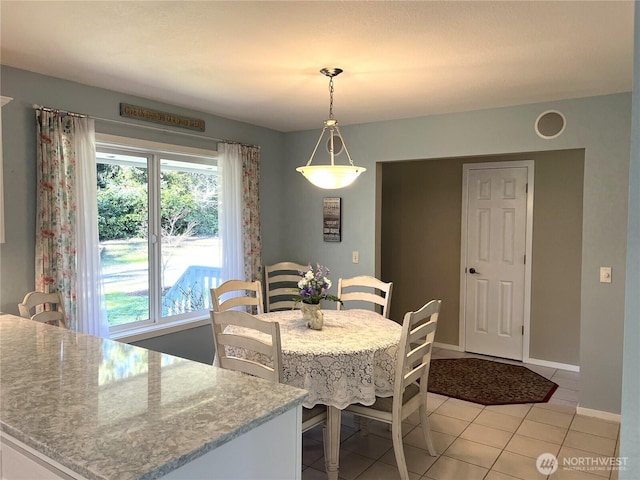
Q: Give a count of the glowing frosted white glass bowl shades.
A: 1